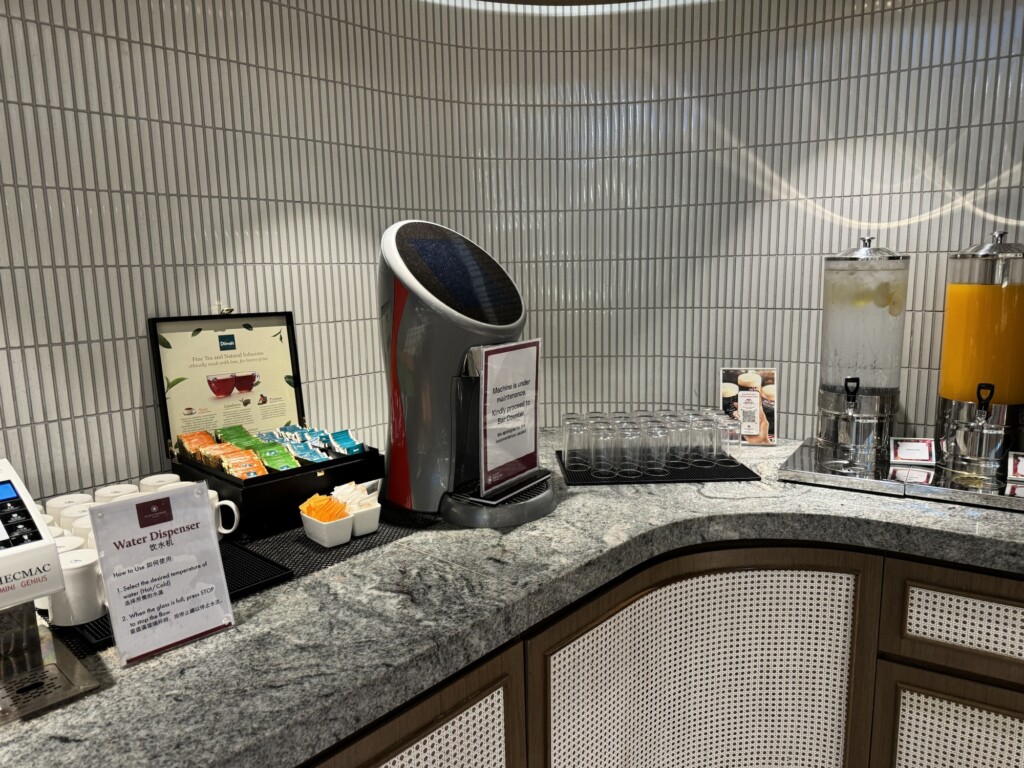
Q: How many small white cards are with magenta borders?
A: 2